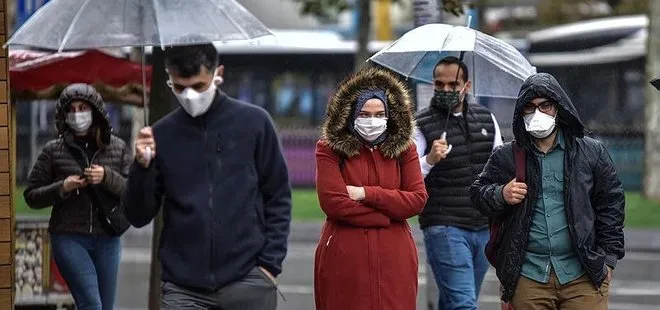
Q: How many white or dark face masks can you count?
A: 5